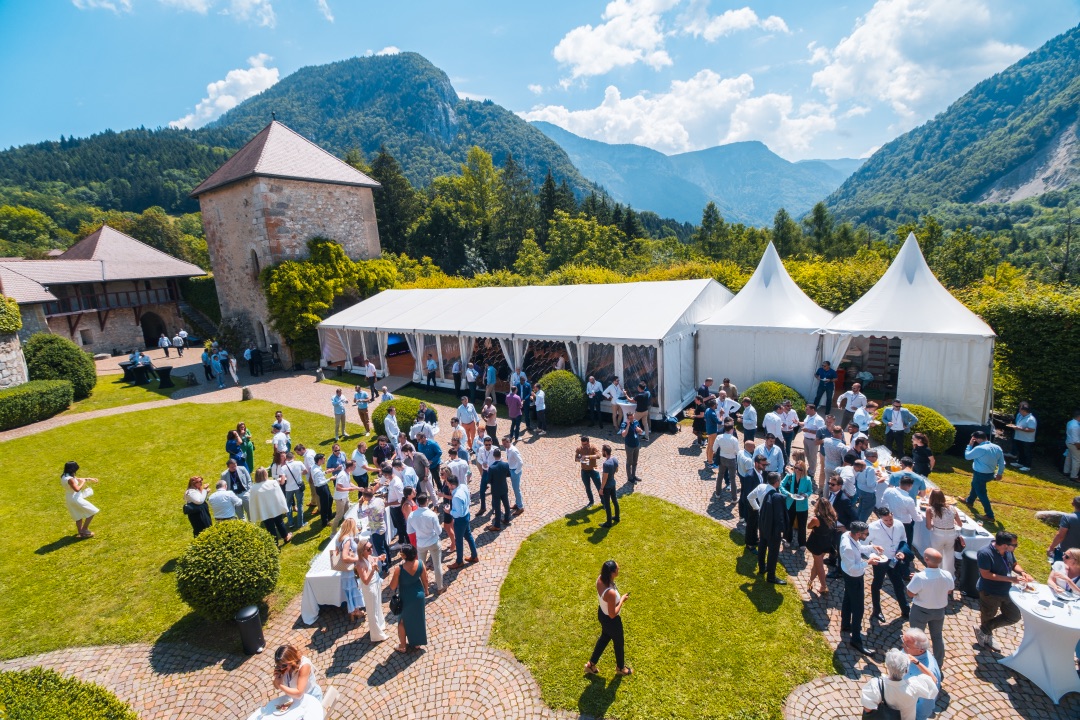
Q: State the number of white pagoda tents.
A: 2